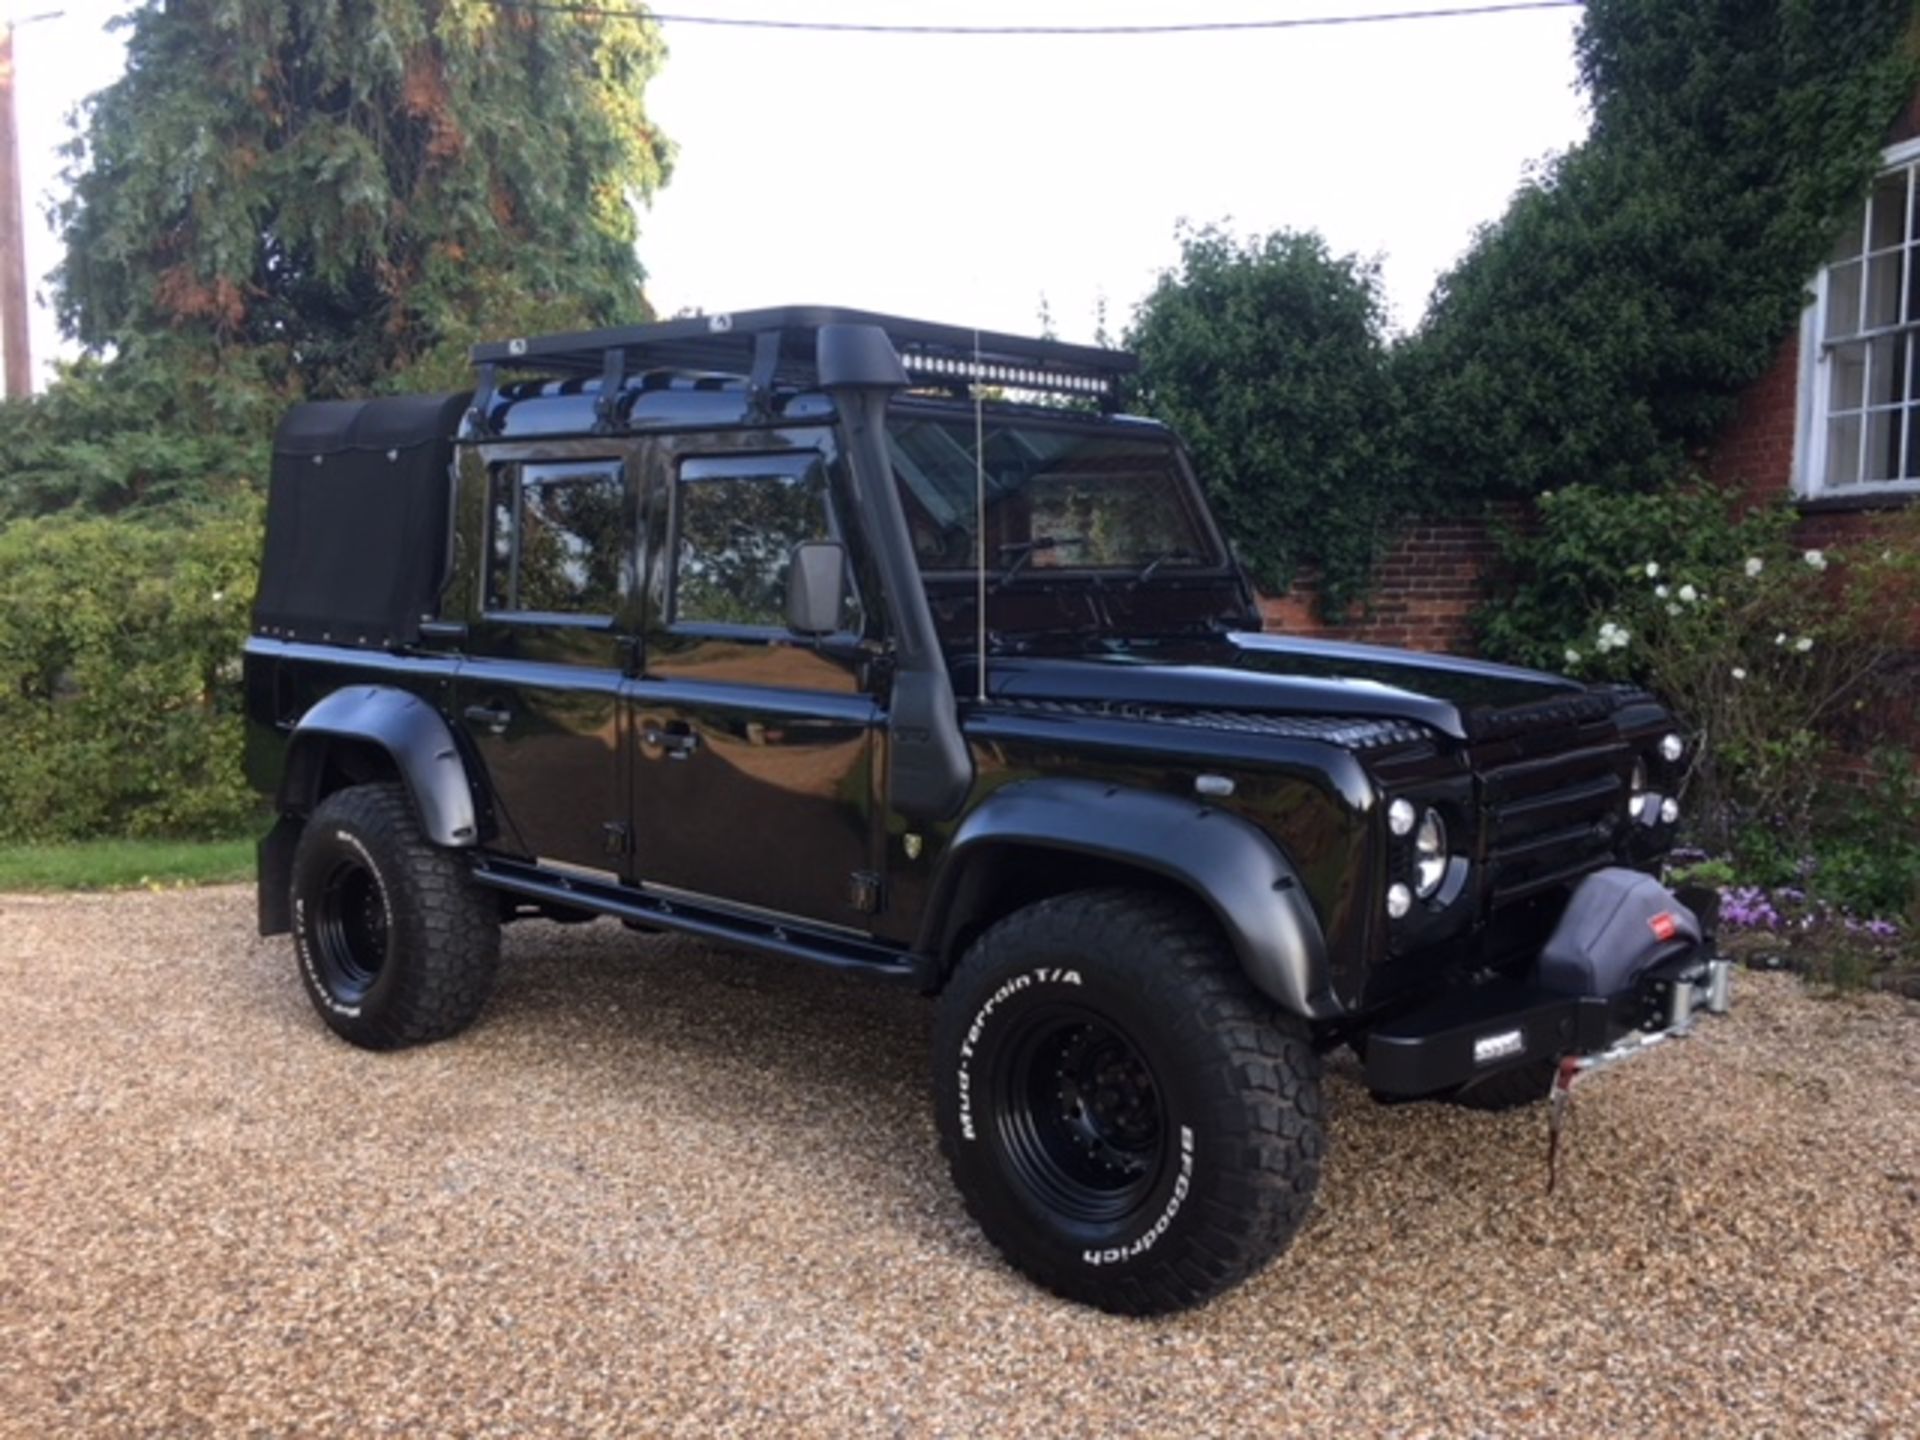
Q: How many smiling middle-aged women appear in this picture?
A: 0